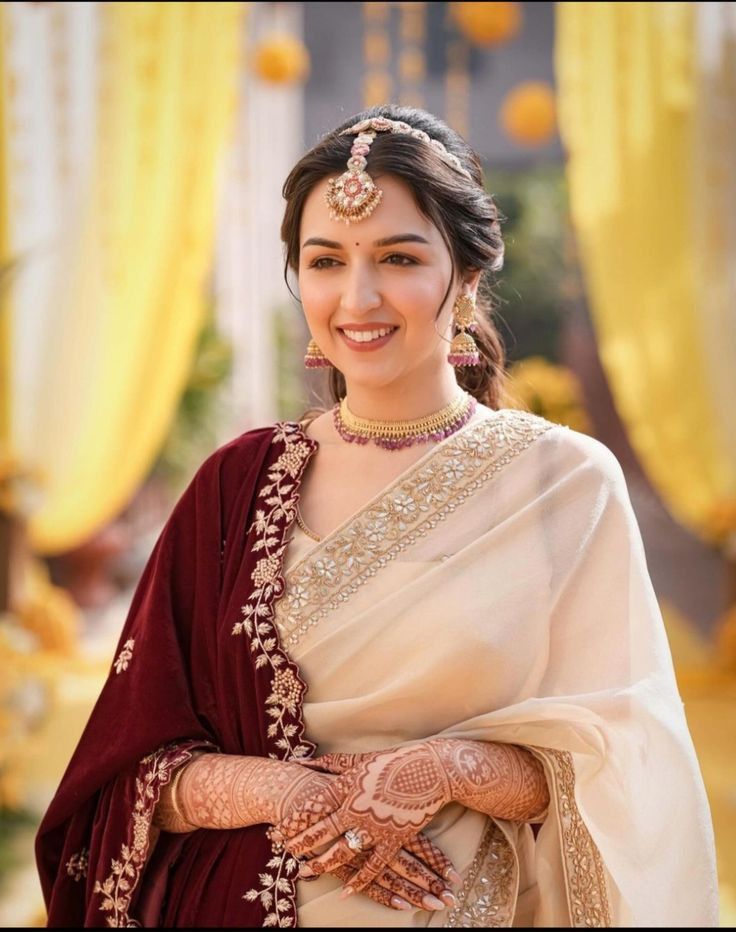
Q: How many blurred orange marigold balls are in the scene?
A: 3